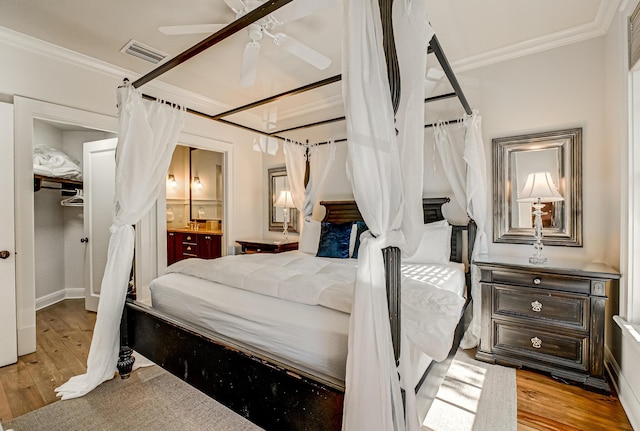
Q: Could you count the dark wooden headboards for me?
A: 1